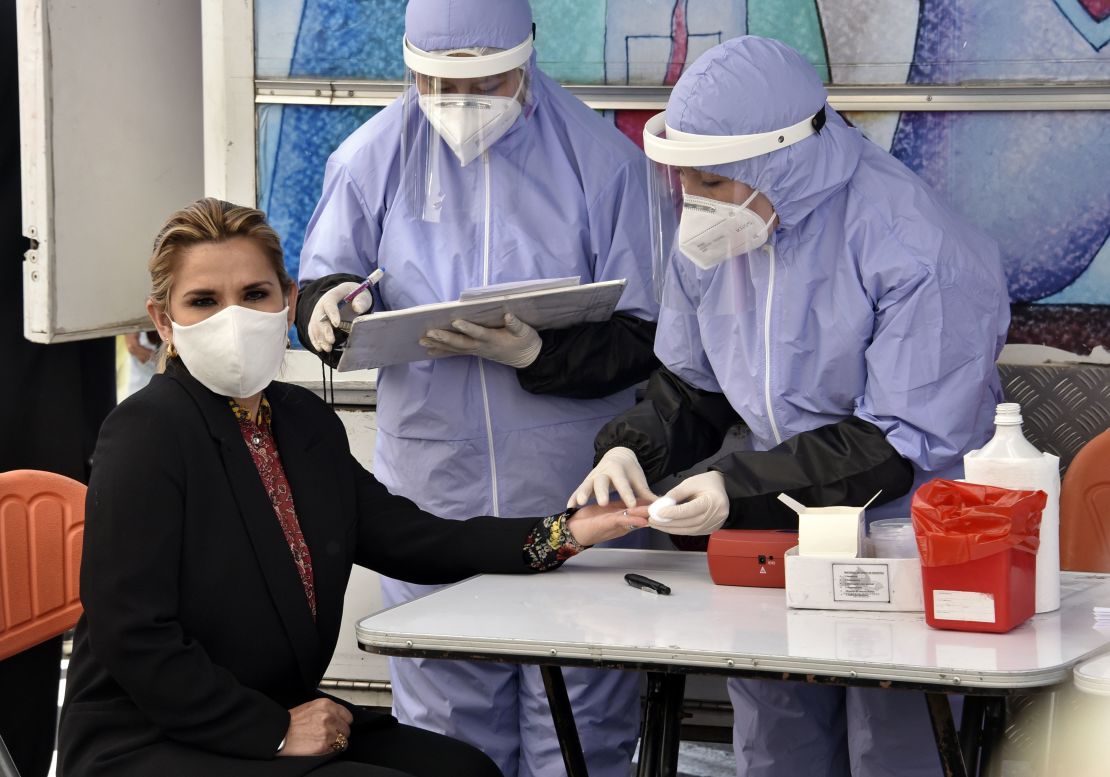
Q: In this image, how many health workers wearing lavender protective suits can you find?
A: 2